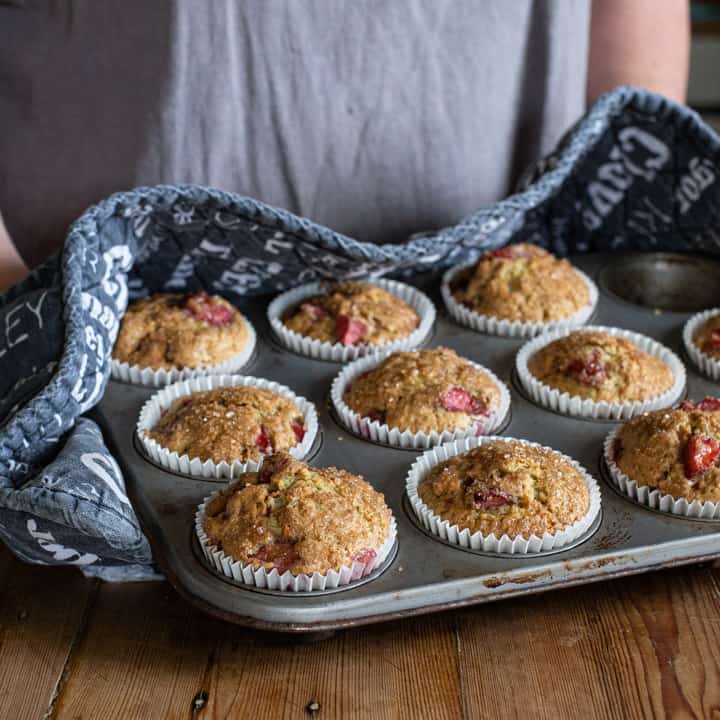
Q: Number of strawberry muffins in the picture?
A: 10